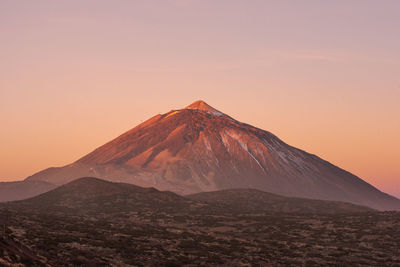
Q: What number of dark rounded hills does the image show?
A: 2